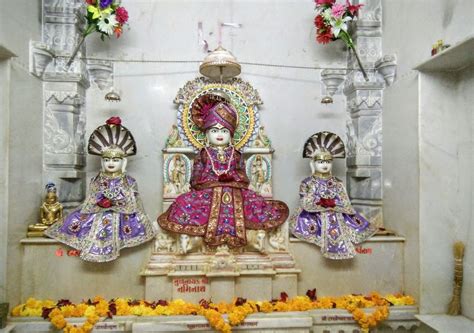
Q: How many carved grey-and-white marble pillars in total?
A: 2